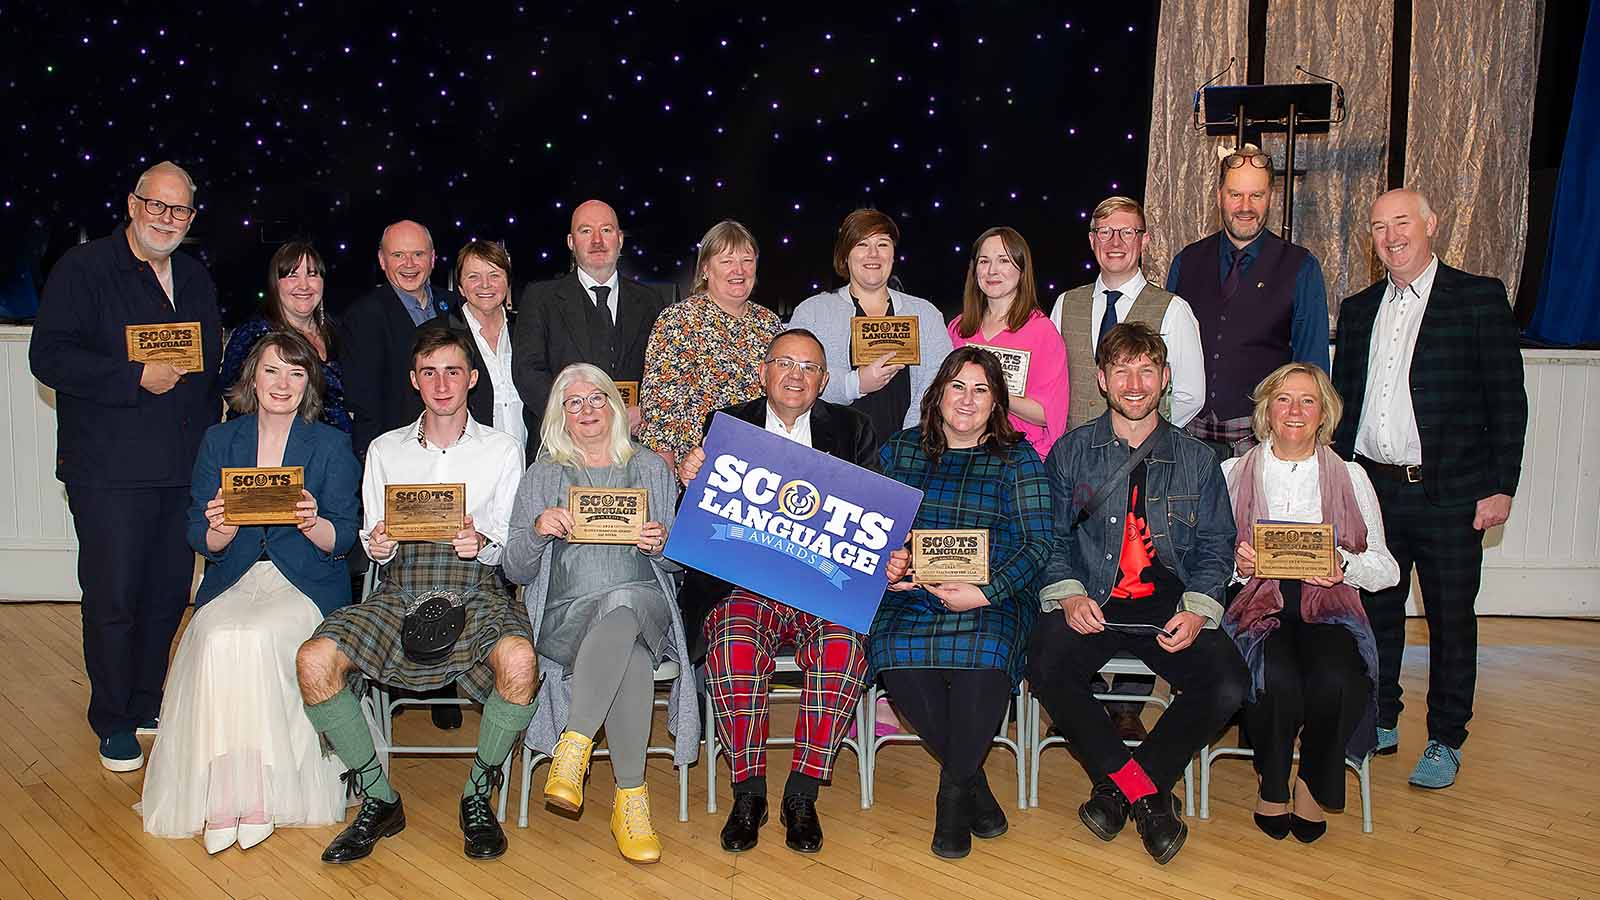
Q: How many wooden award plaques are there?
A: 9